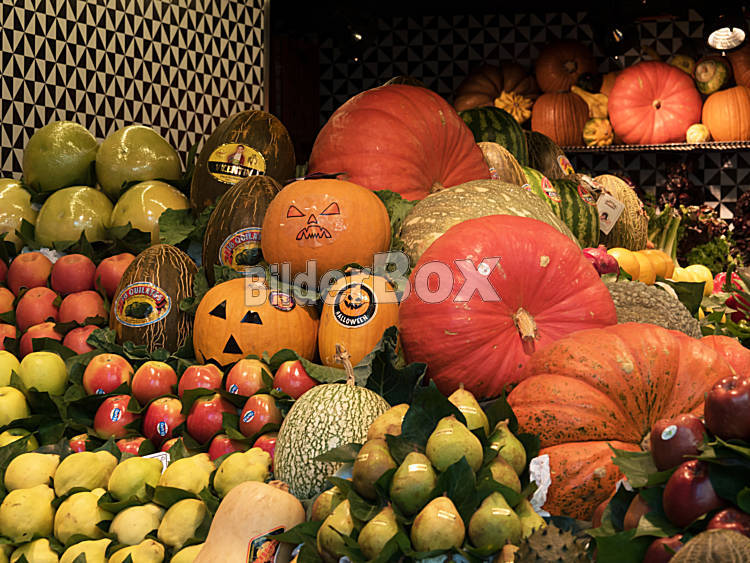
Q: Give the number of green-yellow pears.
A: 13